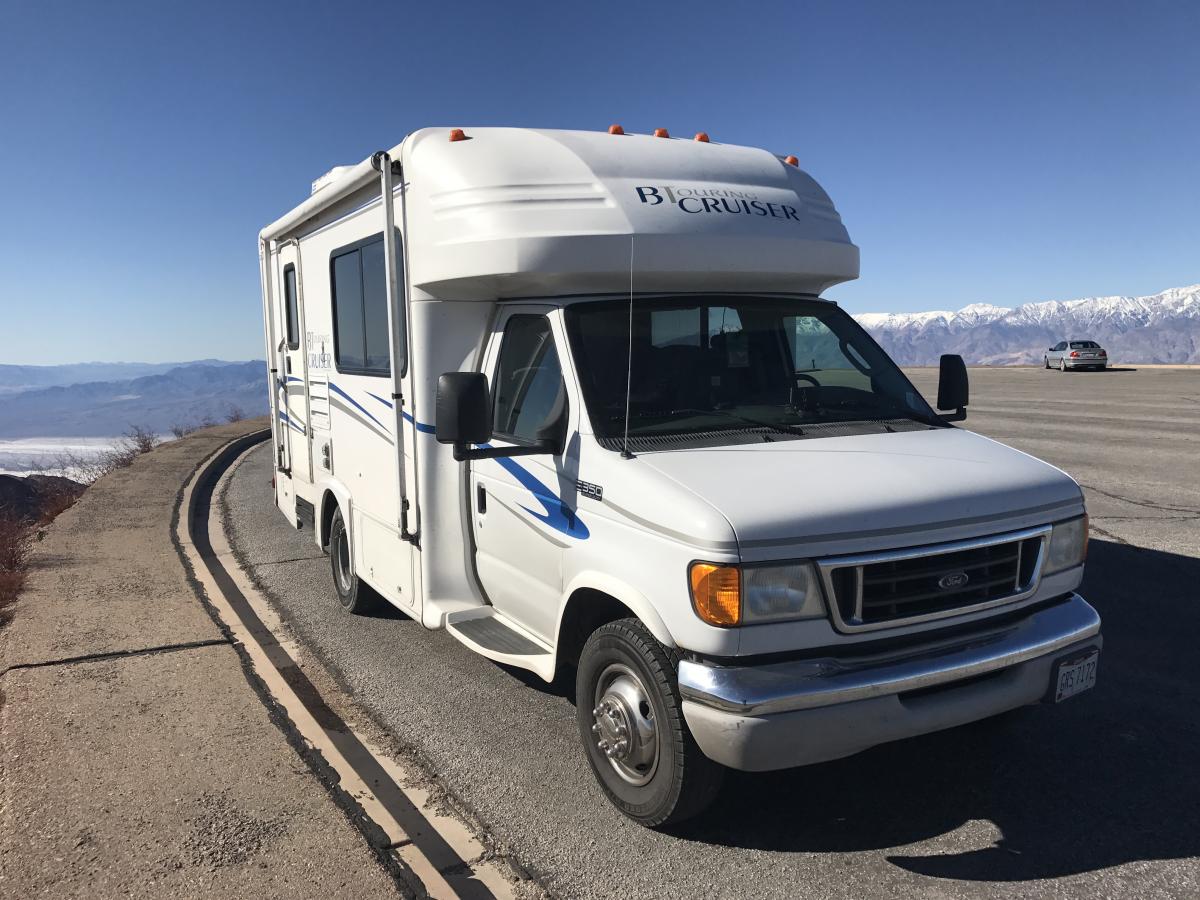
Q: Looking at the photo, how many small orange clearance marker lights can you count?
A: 5